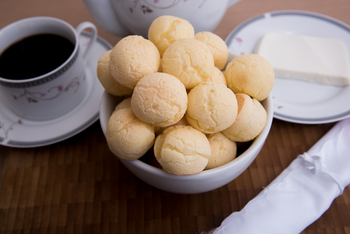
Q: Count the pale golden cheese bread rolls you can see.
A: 14